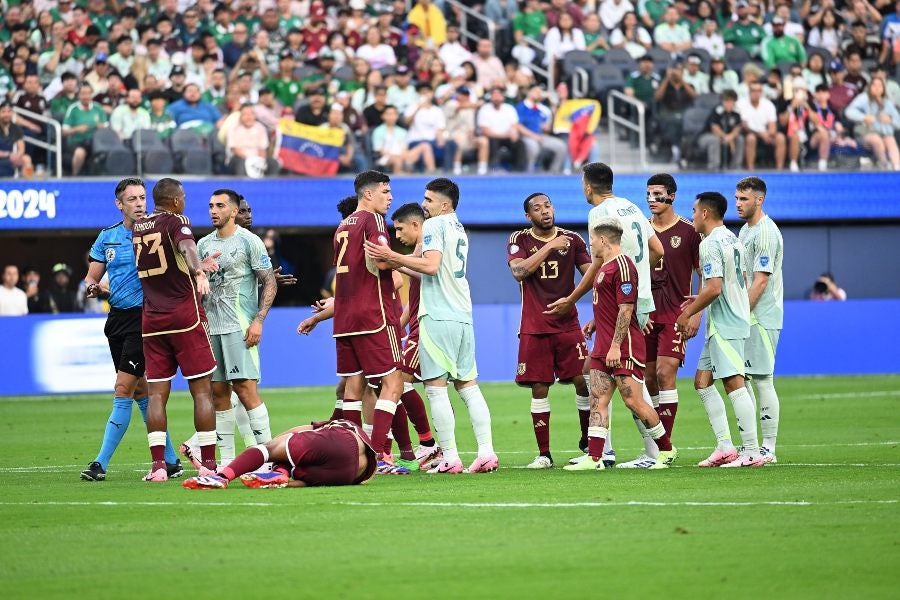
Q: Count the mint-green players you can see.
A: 5